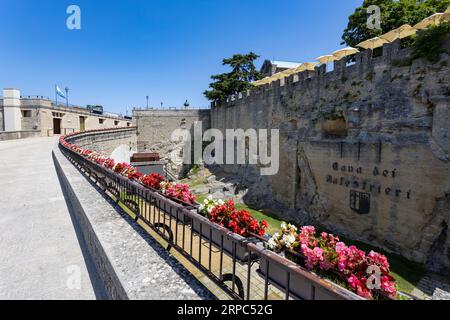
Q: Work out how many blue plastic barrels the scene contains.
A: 0